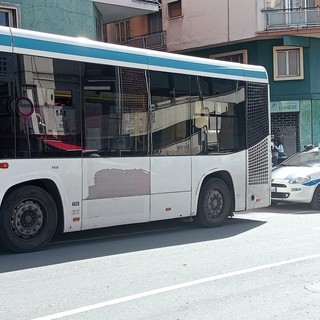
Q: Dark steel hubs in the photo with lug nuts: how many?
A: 2